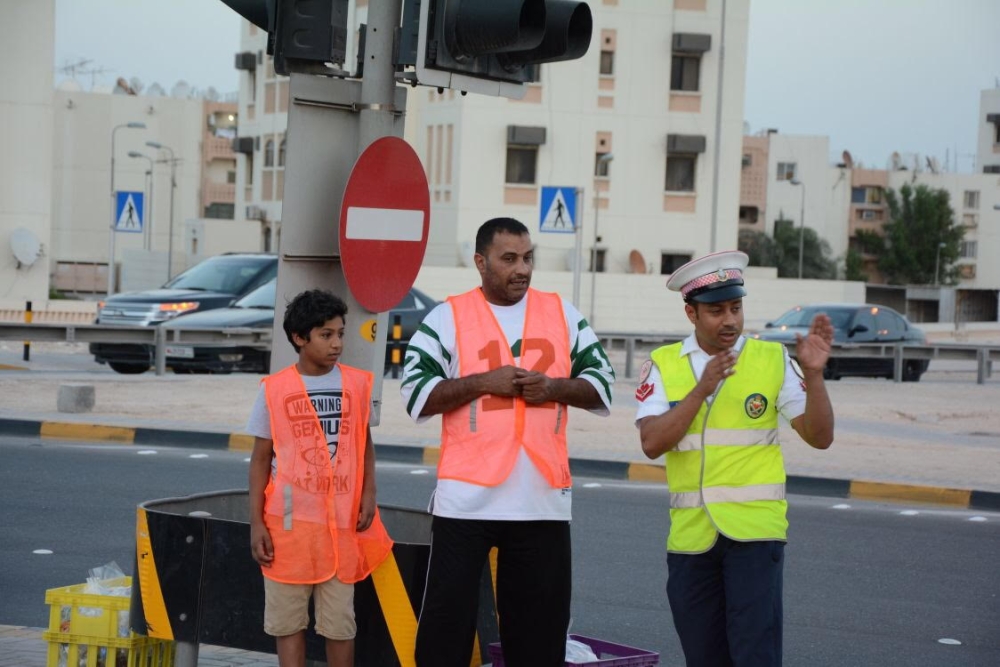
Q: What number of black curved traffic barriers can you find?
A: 1